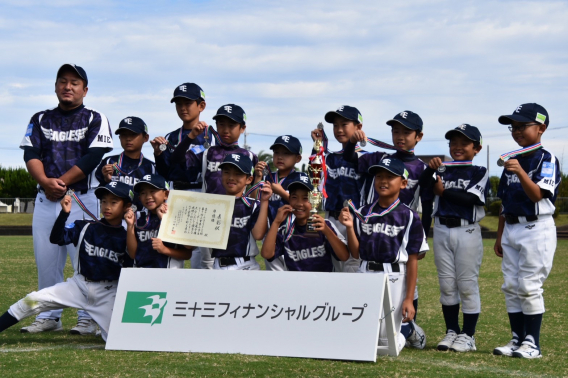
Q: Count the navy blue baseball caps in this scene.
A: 14